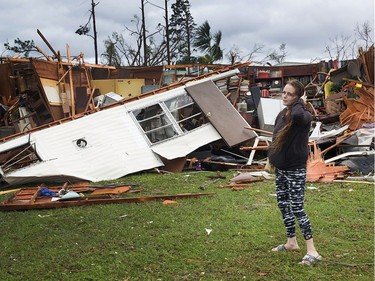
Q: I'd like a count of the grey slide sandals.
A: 2